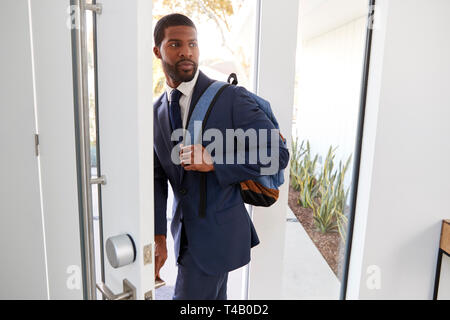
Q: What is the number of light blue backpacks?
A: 1